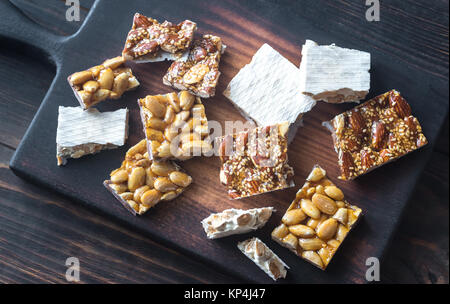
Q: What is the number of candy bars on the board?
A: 13